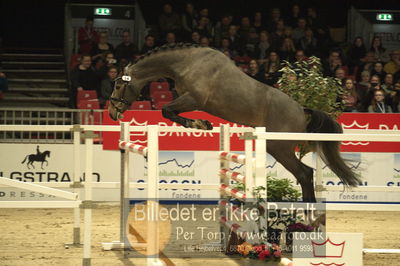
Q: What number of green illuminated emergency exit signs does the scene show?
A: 2